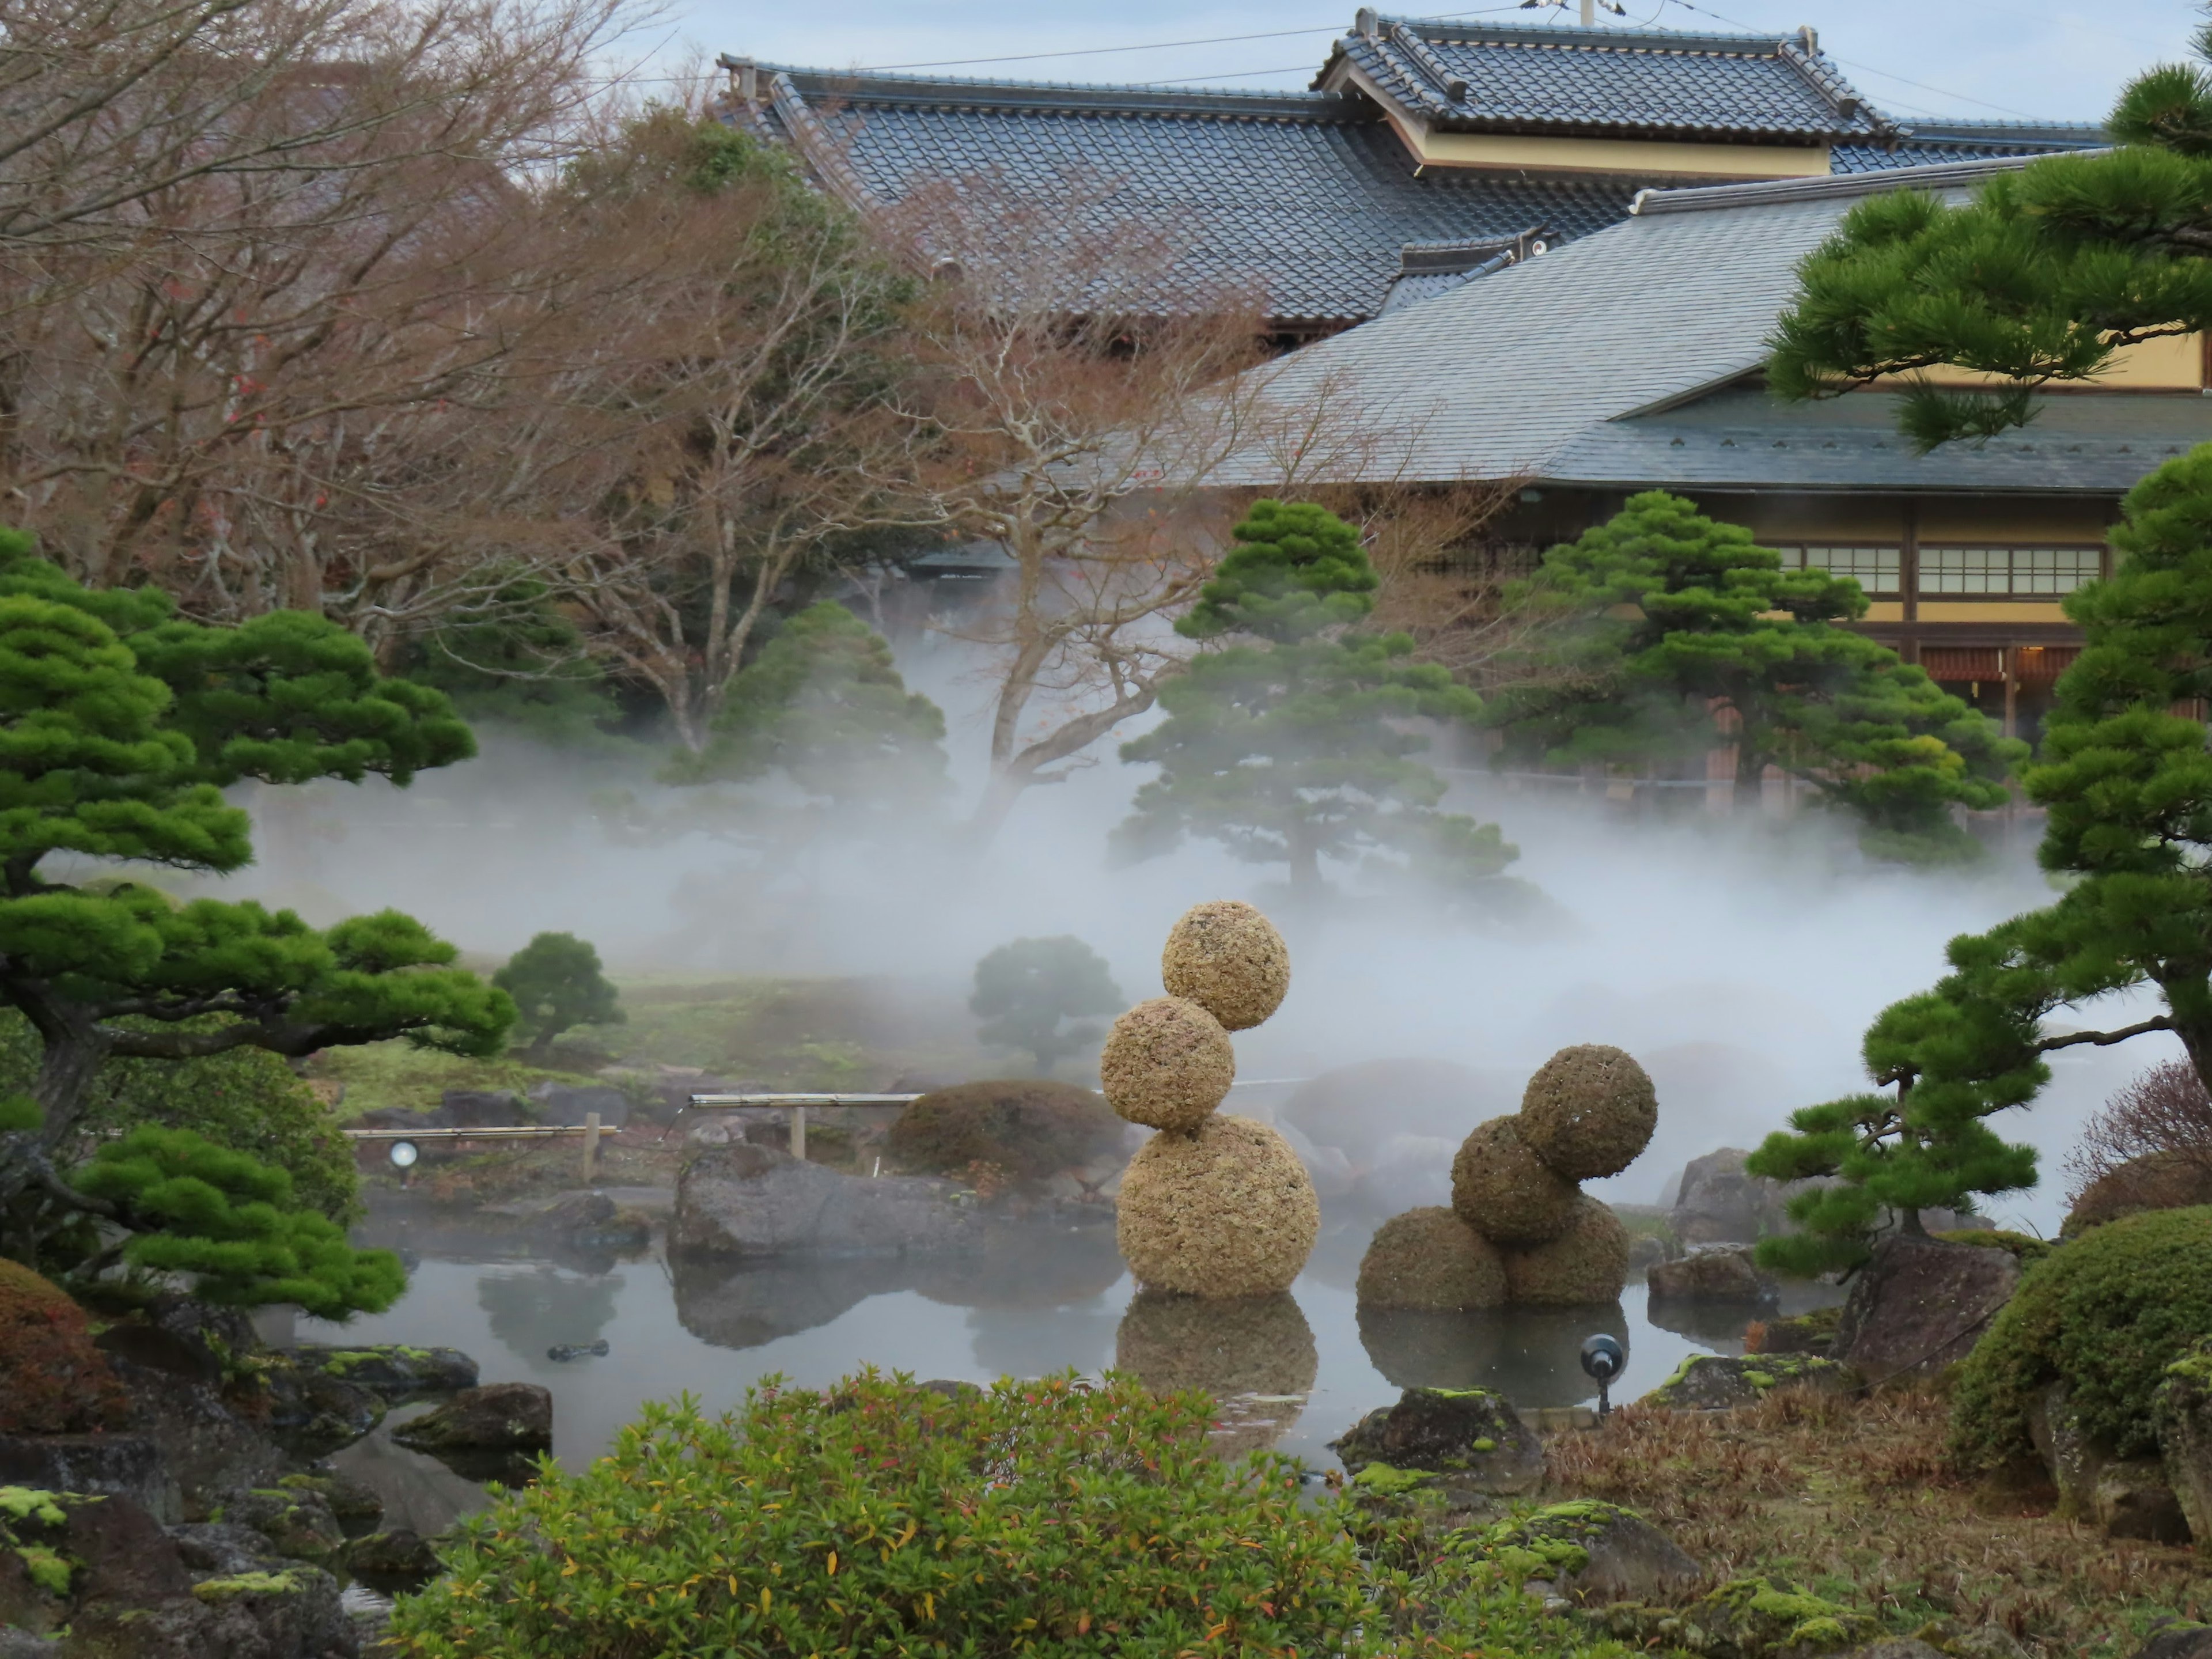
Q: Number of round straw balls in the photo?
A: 7